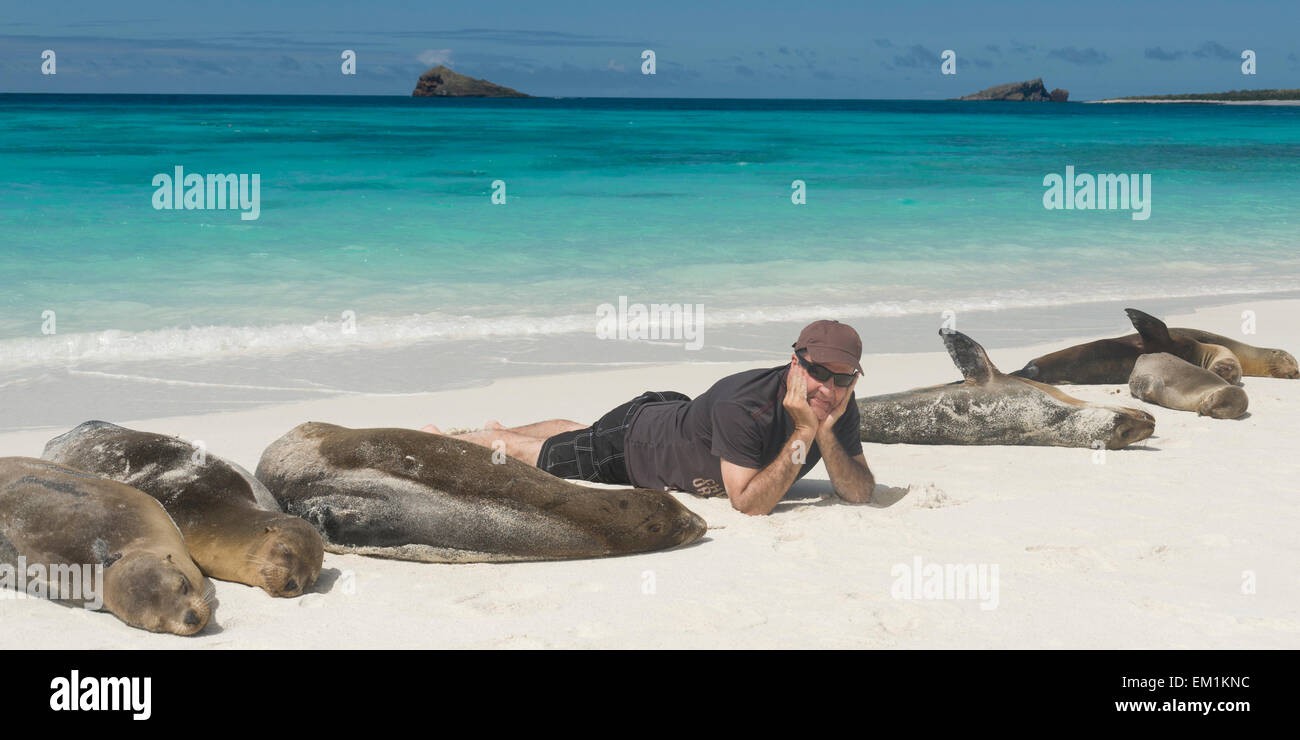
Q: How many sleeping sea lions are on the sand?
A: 7